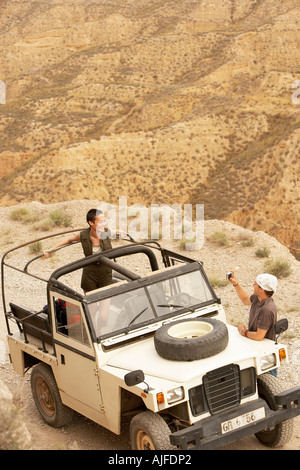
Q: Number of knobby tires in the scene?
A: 4